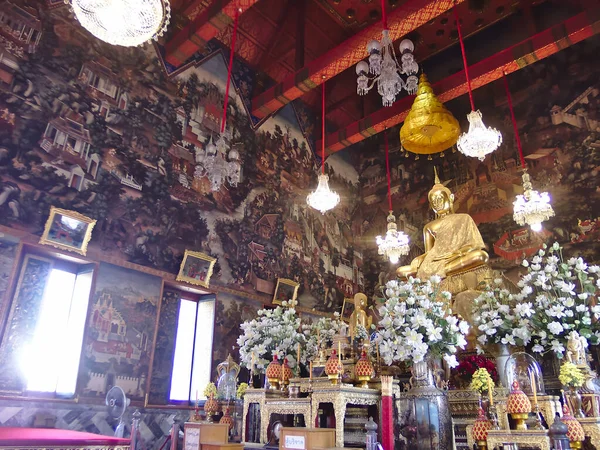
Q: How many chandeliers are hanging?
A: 7